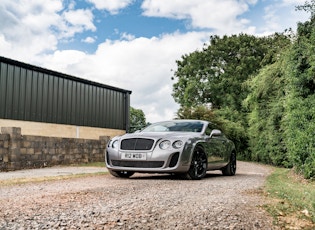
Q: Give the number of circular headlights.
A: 4